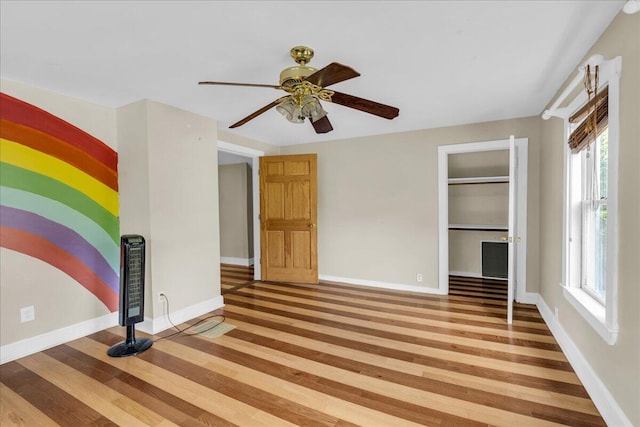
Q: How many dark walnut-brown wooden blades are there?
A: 5